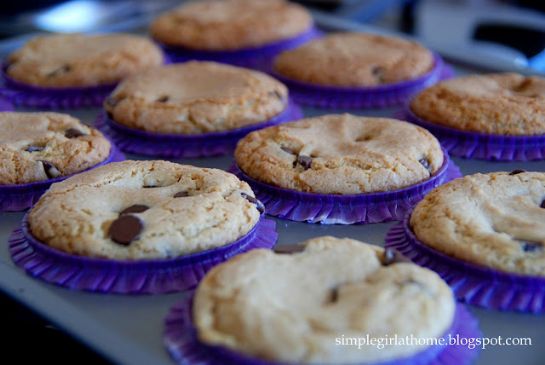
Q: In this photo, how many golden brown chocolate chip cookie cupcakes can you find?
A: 10